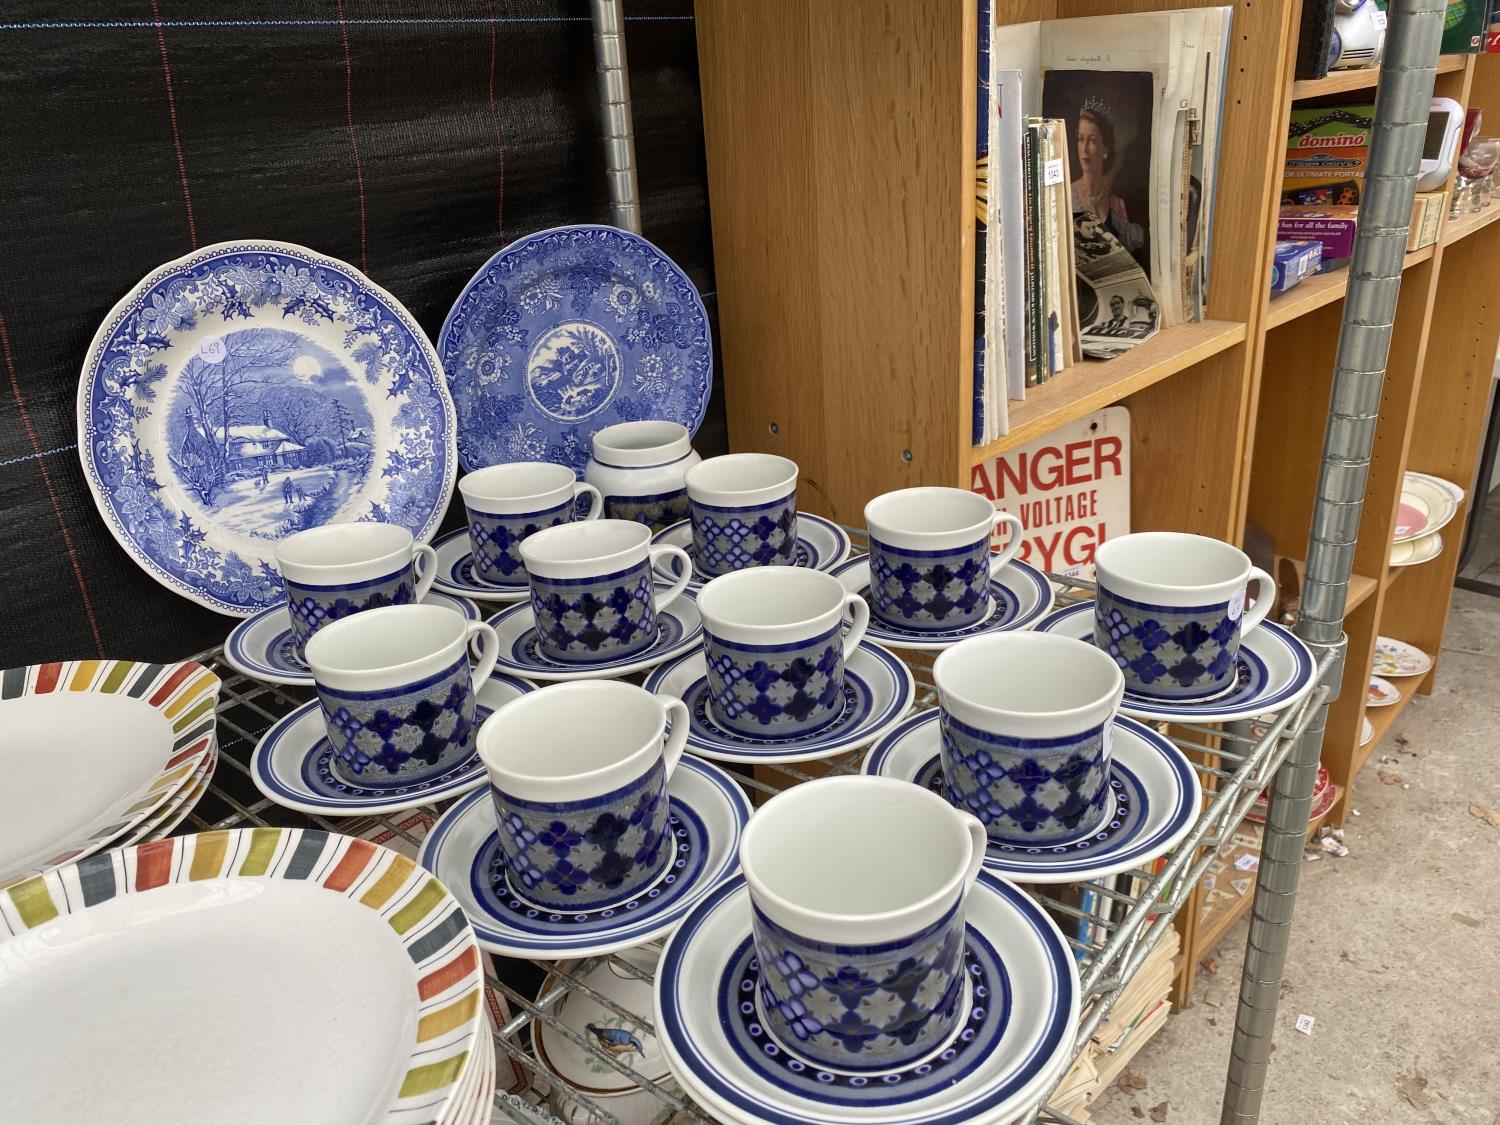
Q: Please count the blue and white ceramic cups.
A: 11